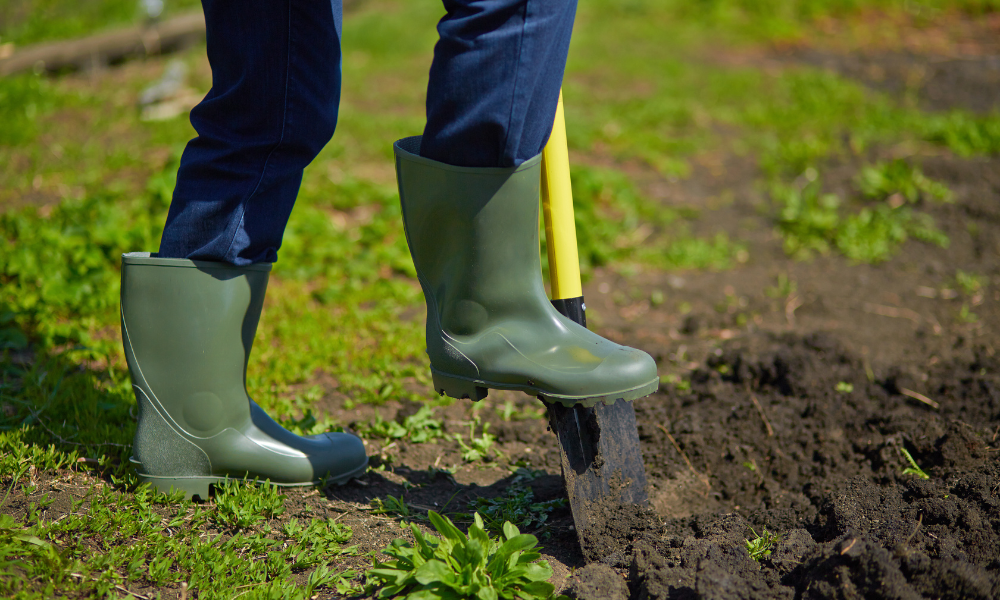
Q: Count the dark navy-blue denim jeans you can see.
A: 1